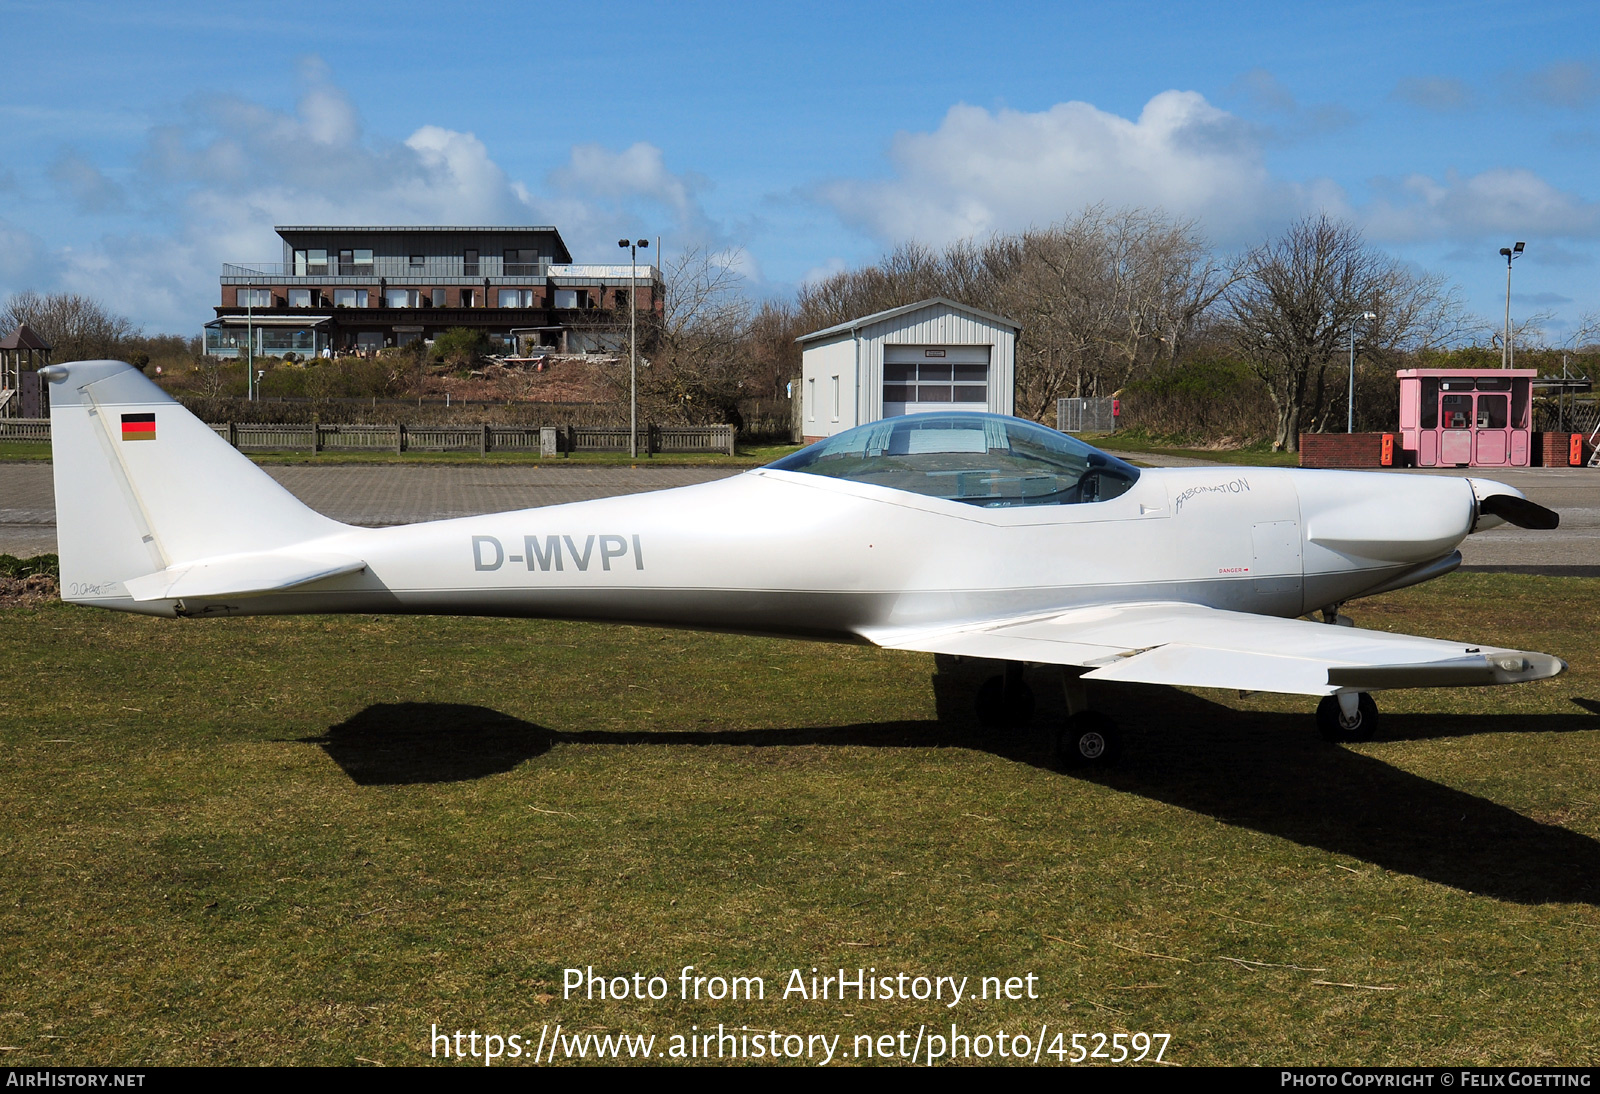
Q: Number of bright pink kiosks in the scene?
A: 1